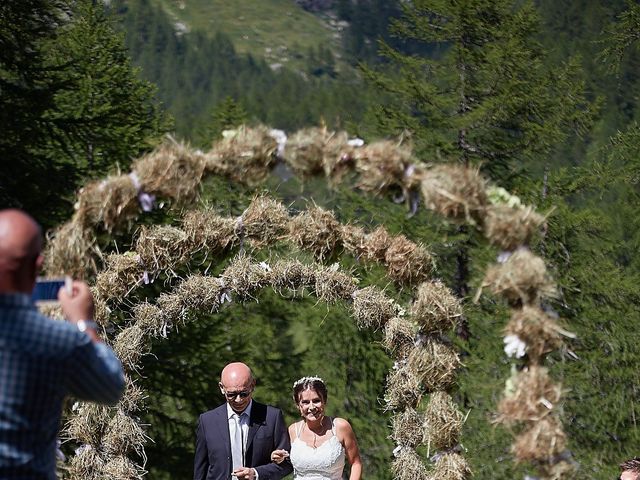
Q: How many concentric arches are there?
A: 3